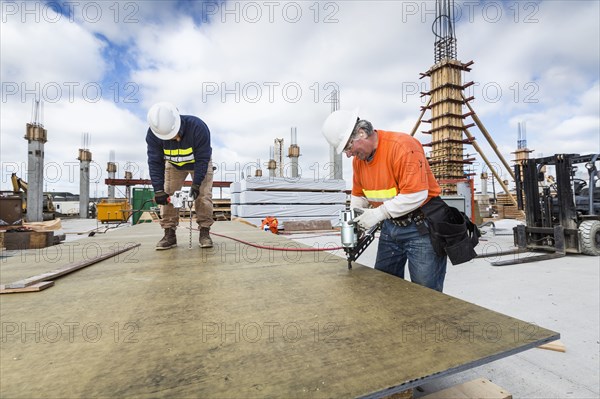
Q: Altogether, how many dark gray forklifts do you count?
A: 1